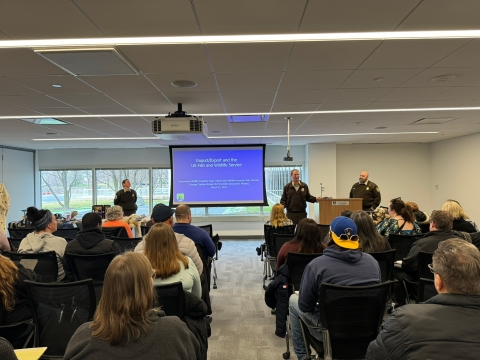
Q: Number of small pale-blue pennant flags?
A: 0